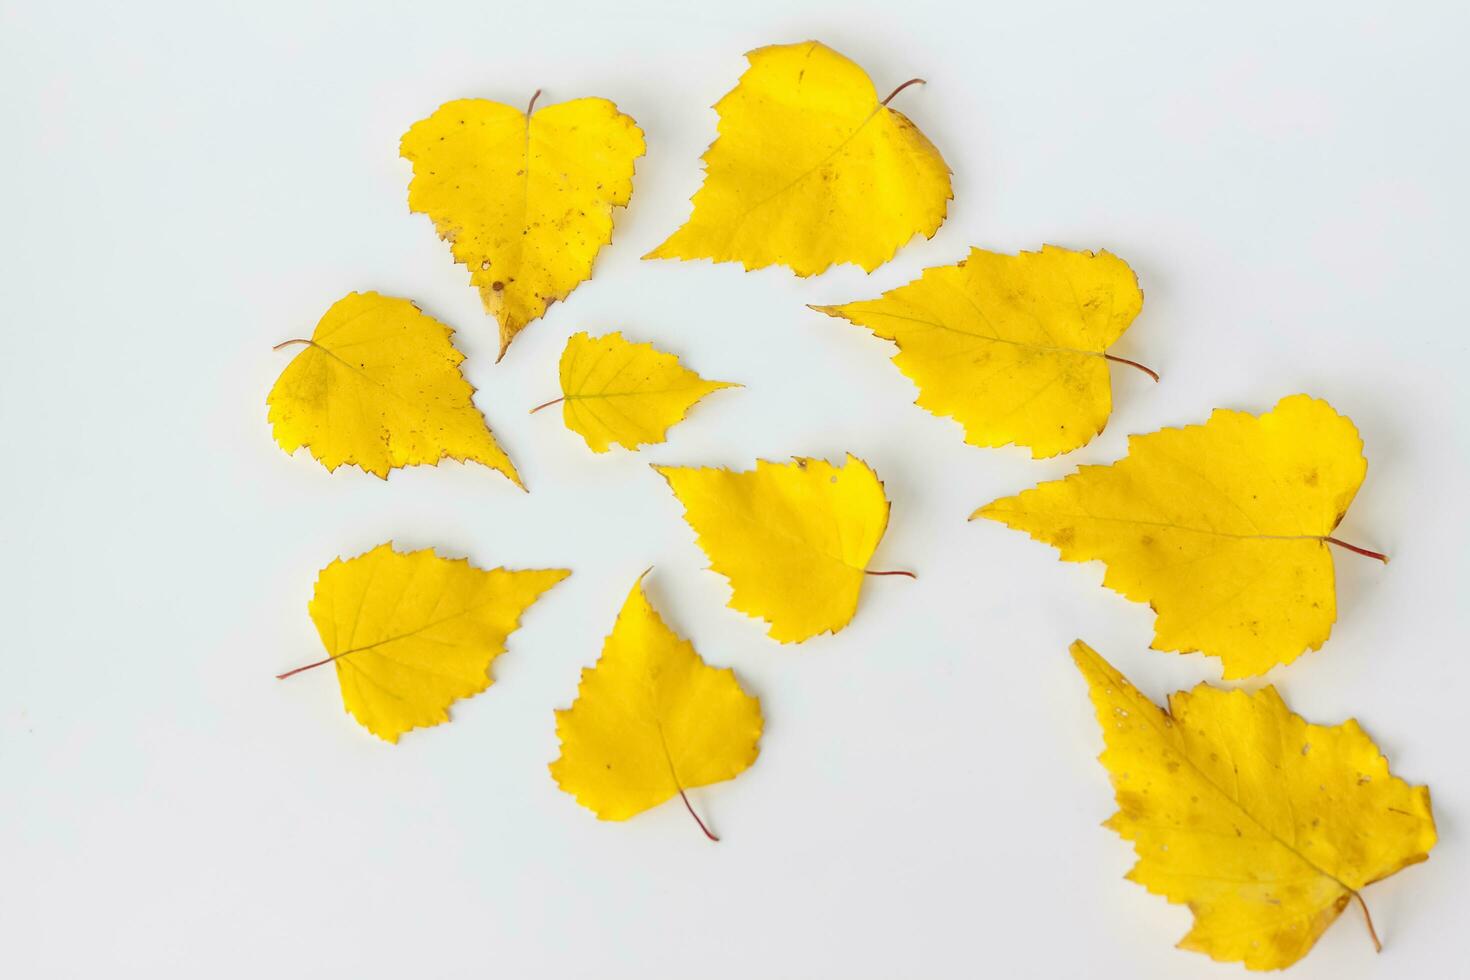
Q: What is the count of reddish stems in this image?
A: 10